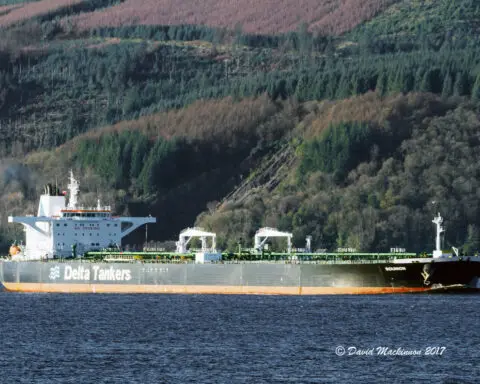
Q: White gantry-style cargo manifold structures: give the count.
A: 2